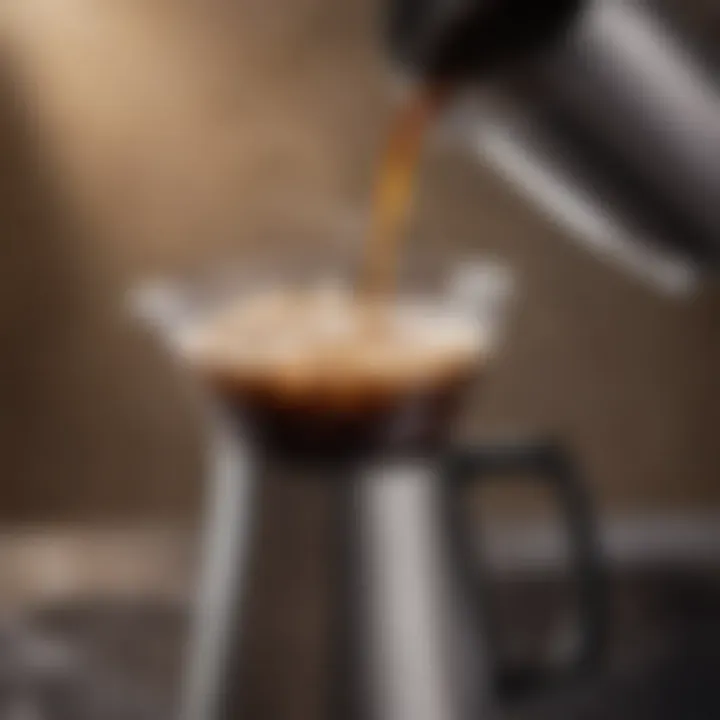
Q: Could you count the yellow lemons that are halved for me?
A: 0